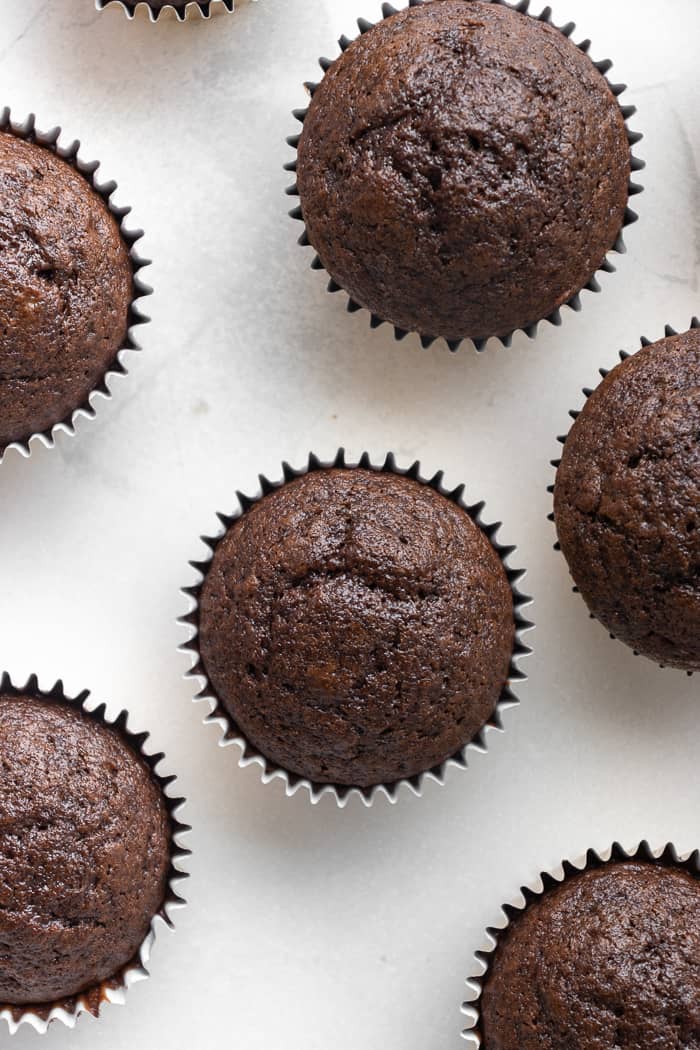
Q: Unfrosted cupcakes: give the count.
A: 7